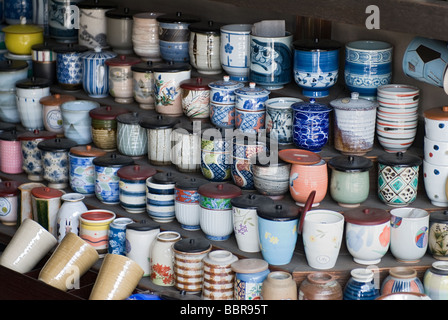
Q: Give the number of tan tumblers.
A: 2